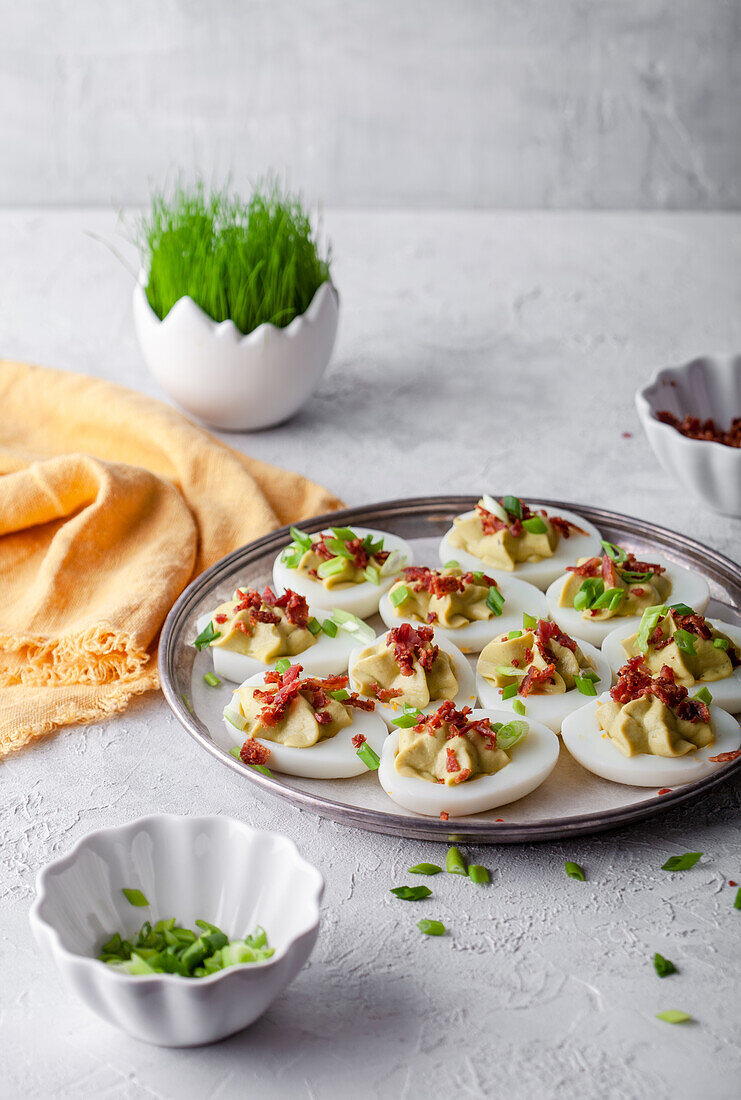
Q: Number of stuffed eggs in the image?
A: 11